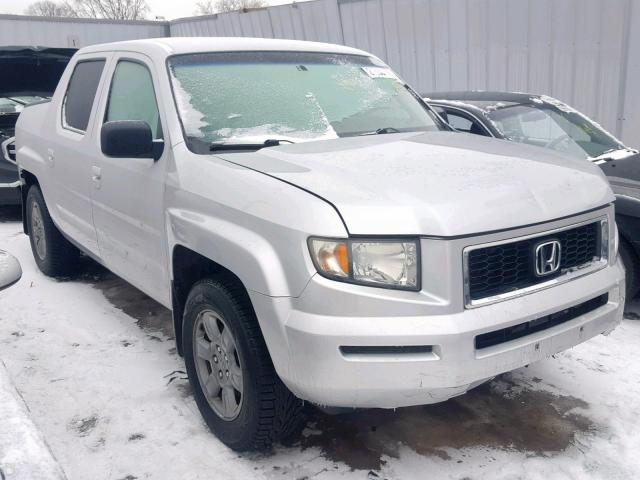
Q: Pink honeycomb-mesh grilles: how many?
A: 0